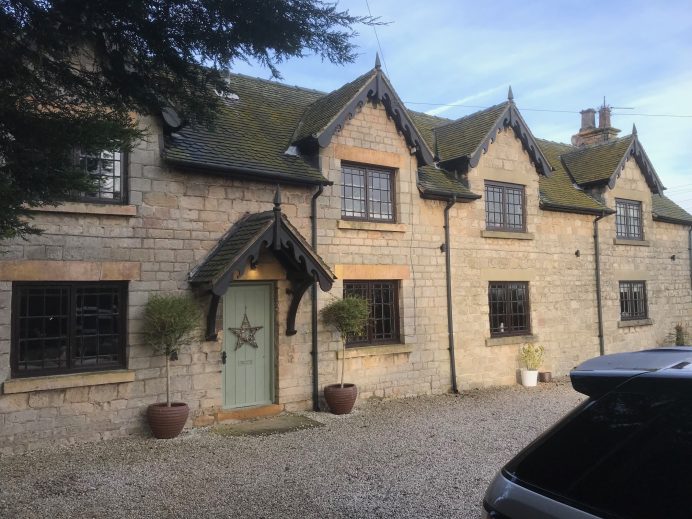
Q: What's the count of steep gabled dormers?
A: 3